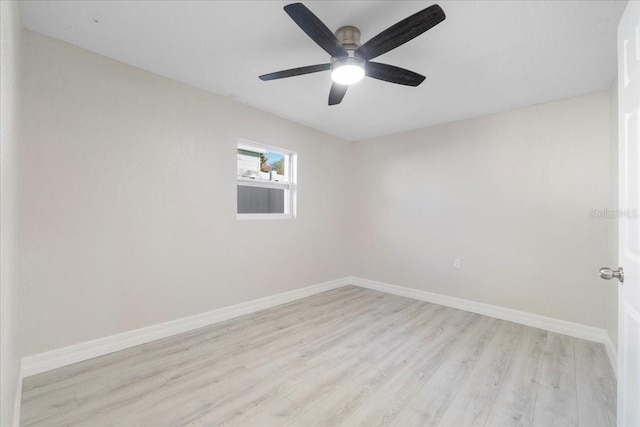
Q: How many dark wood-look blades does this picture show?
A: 5